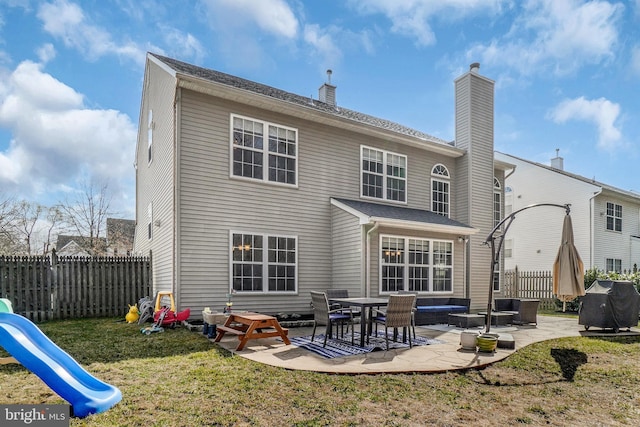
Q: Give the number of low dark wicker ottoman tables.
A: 2